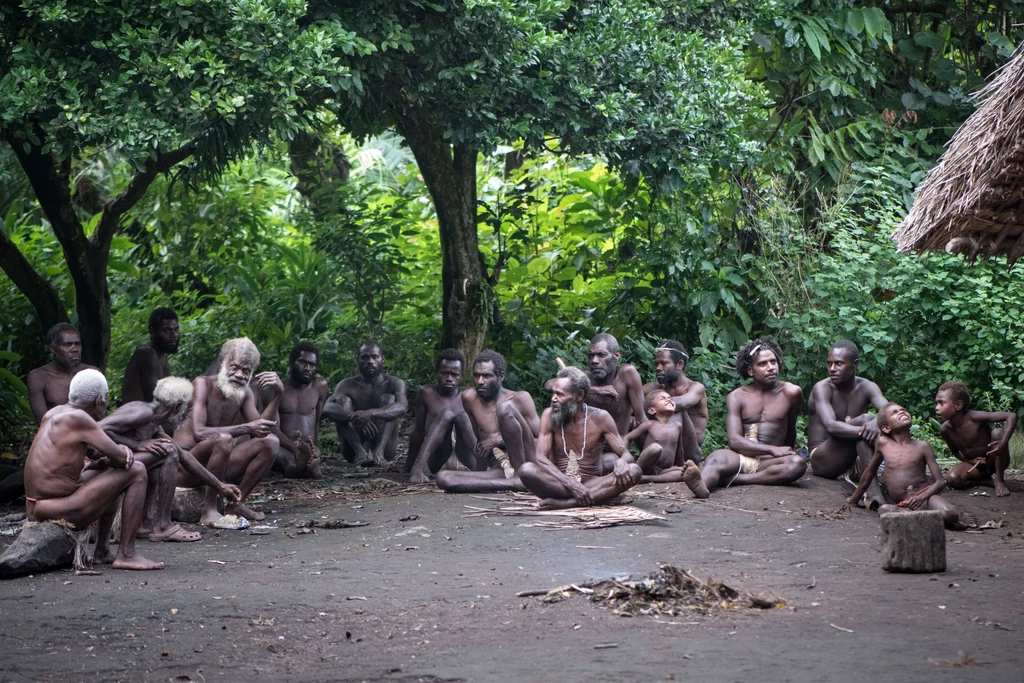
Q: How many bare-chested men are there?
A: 14